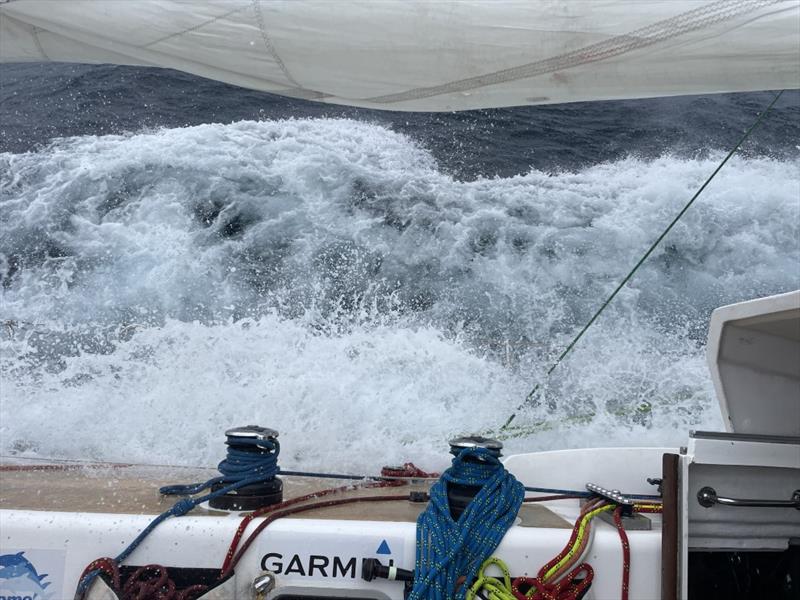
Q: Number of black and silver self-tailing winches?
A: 2